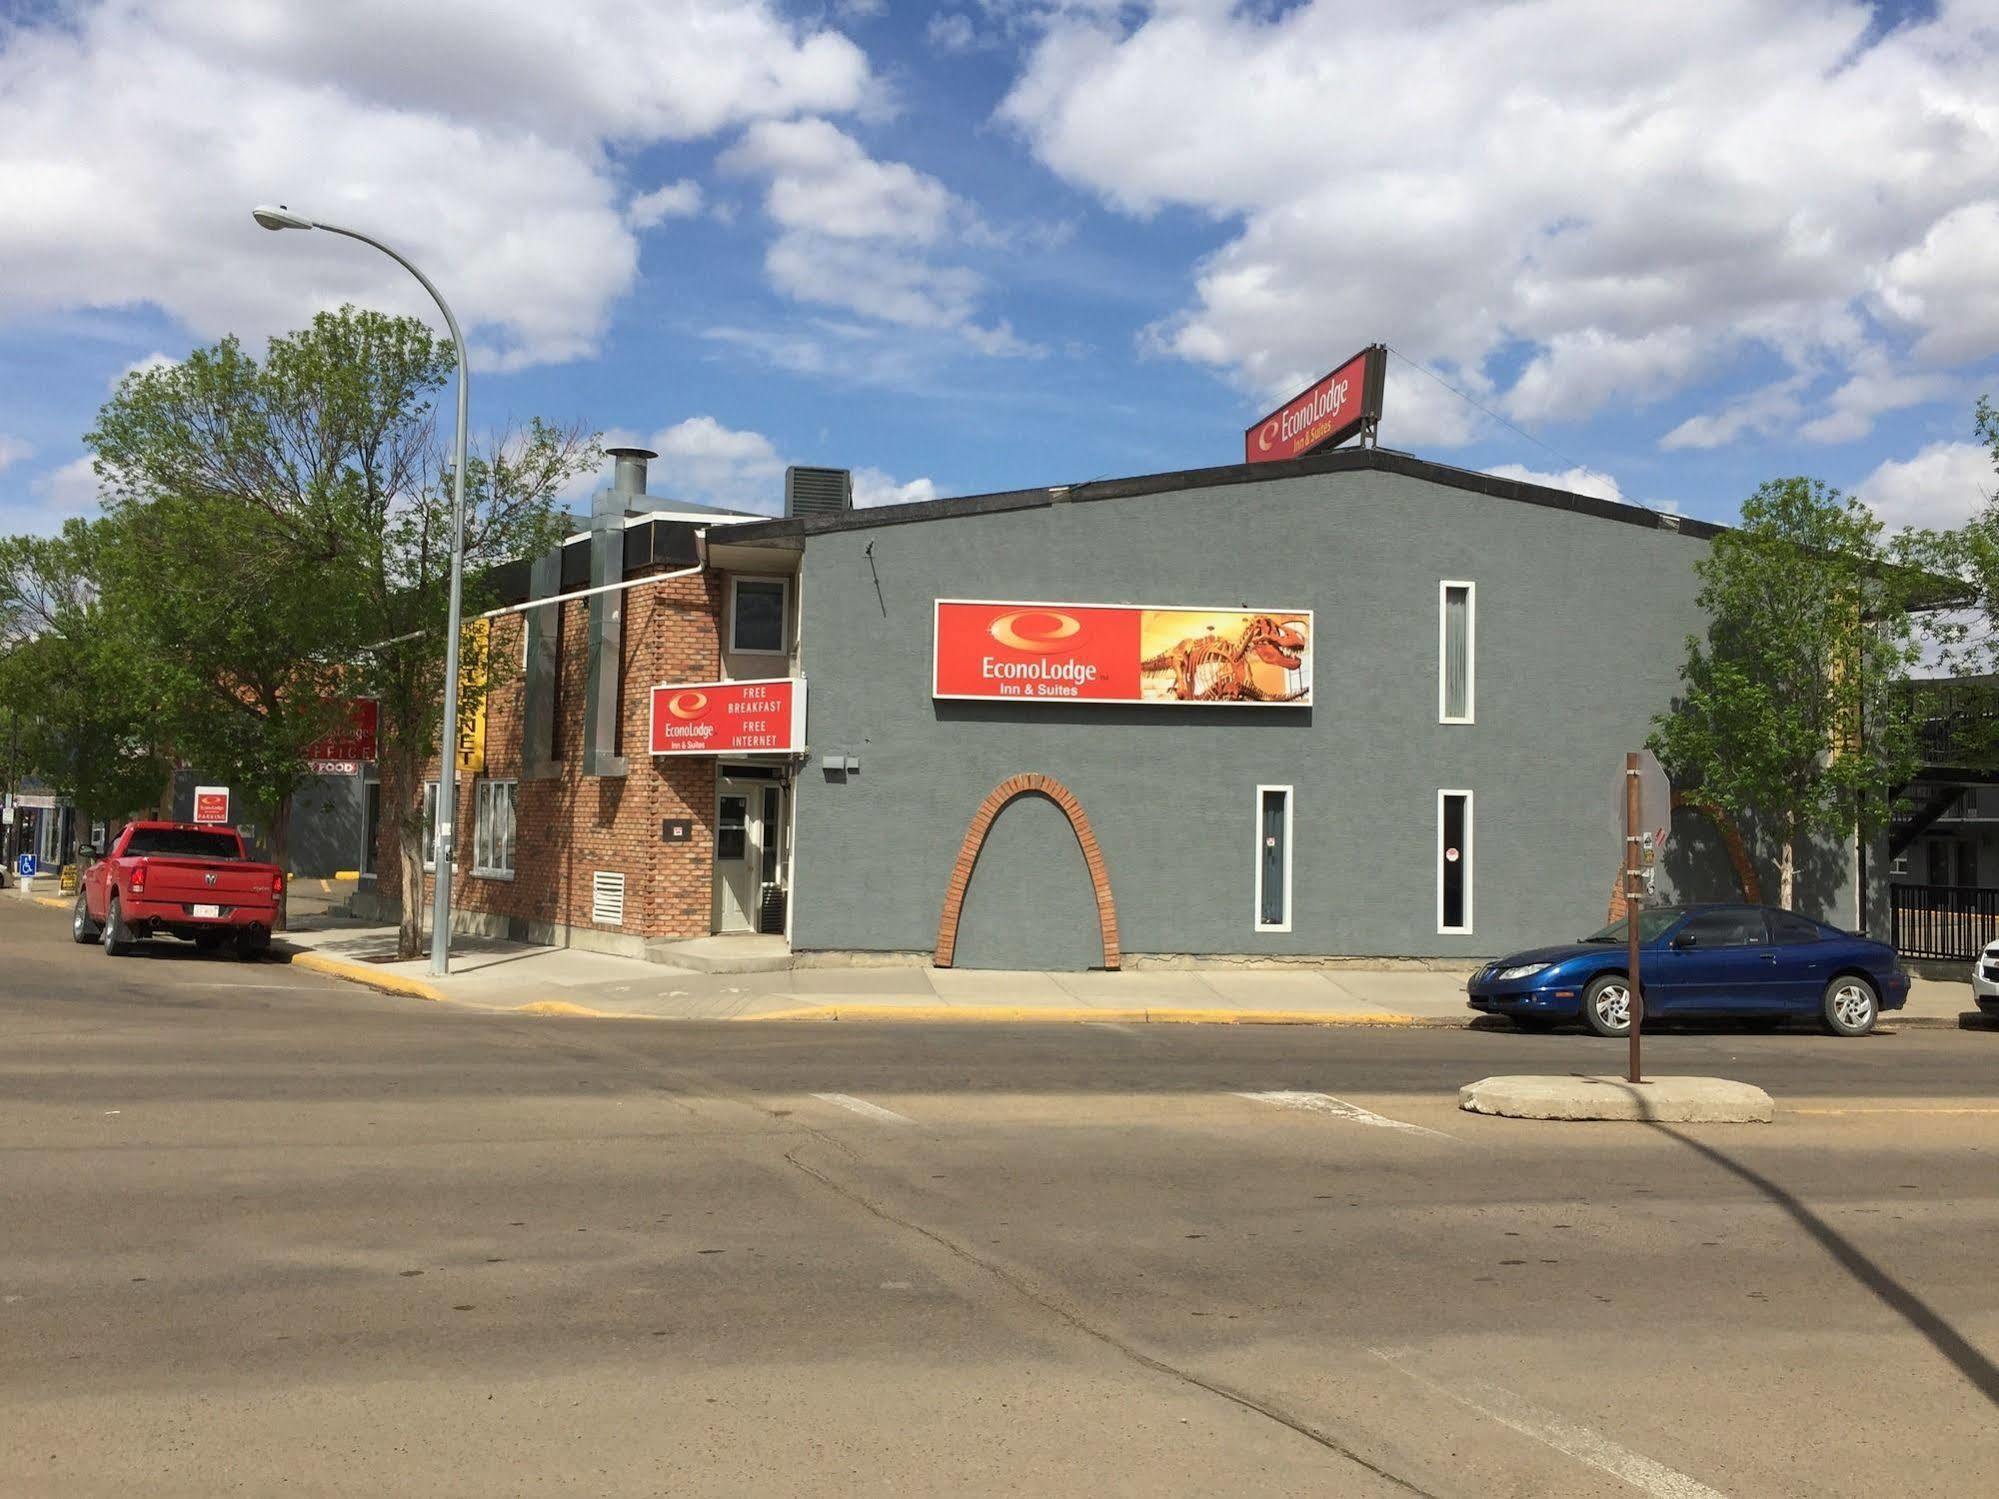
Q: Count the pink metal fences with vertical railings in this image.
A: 0